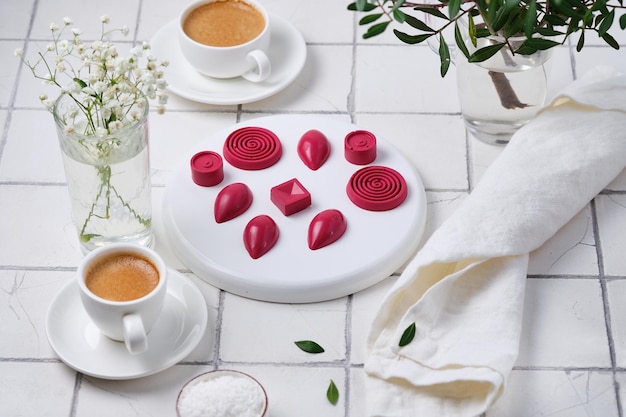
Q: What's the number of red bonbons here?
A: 9